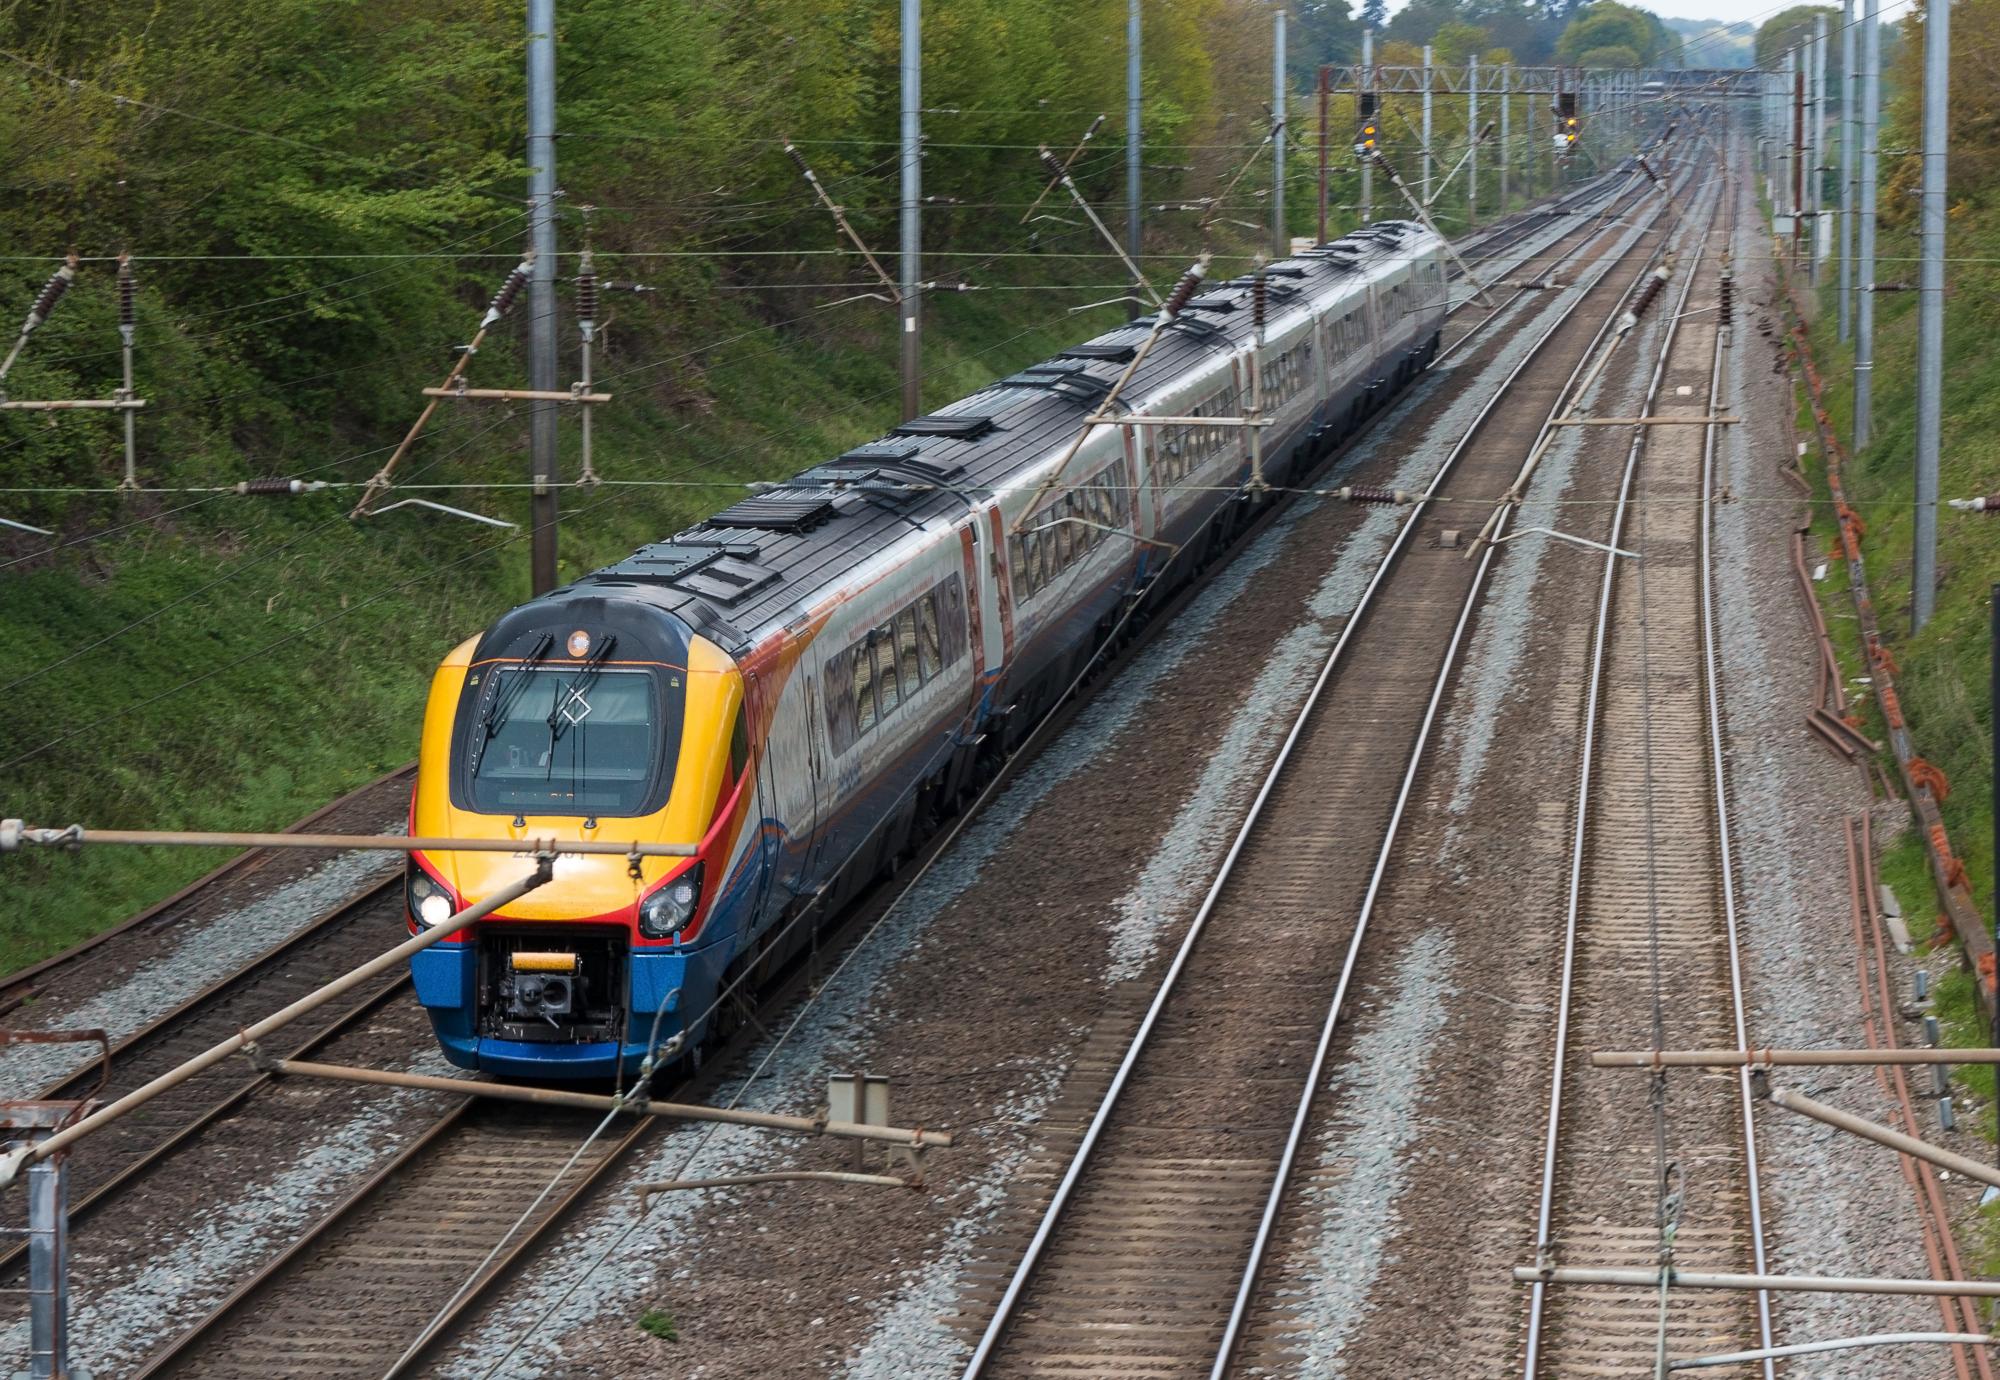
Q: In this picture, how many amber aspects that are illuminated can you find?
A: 4